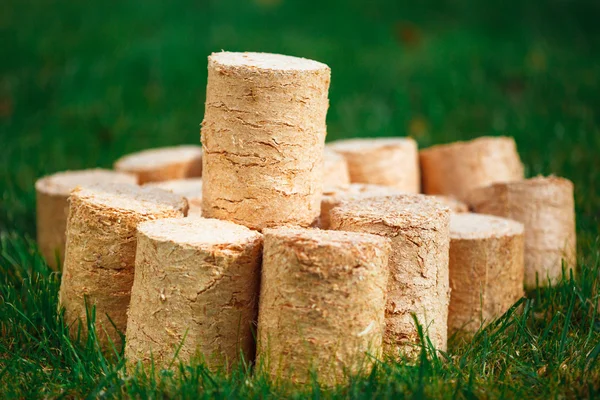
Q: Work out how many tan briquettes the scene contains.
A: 15